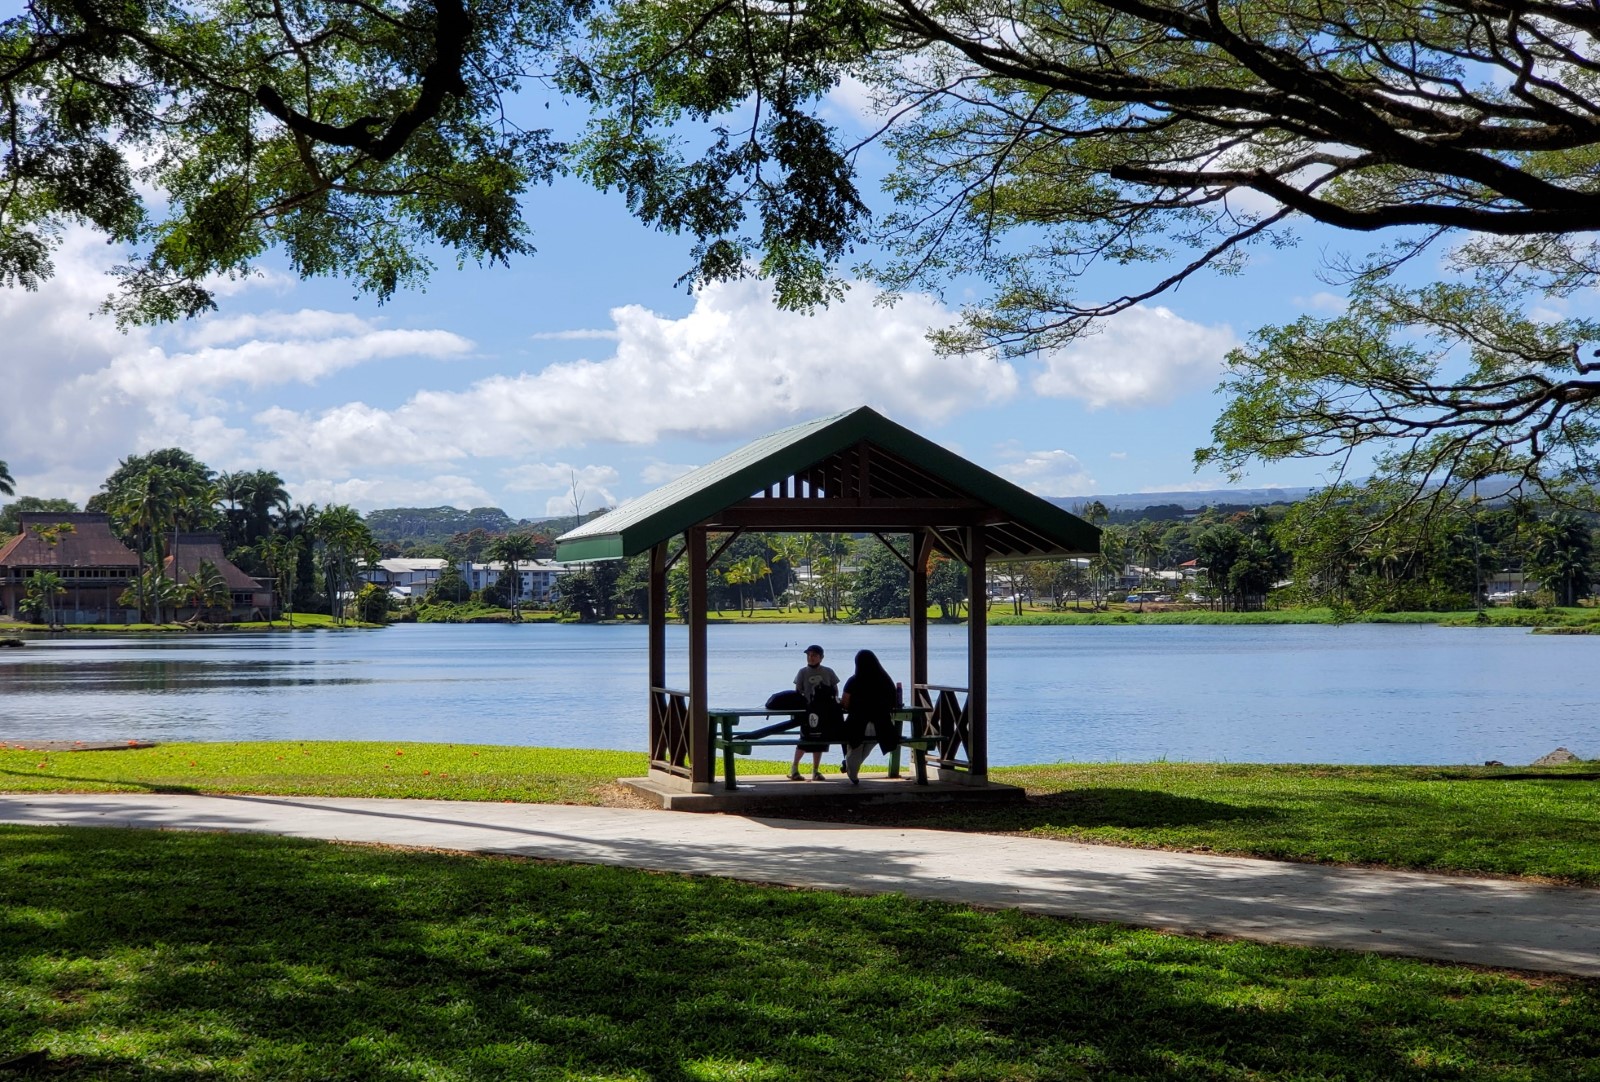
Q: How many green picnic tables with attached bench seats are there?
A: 1